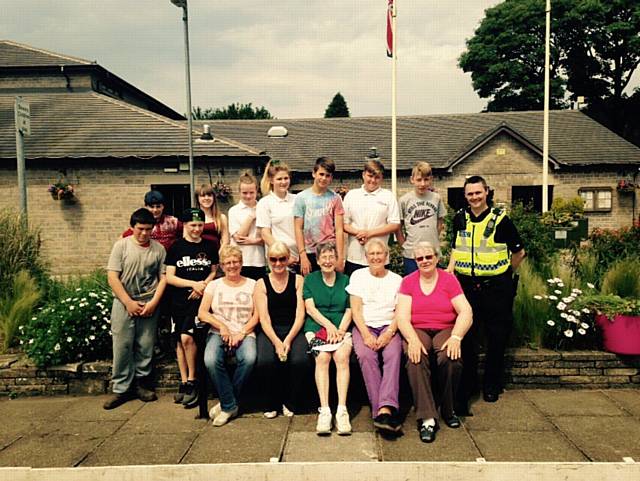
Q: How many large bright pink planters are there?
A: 1